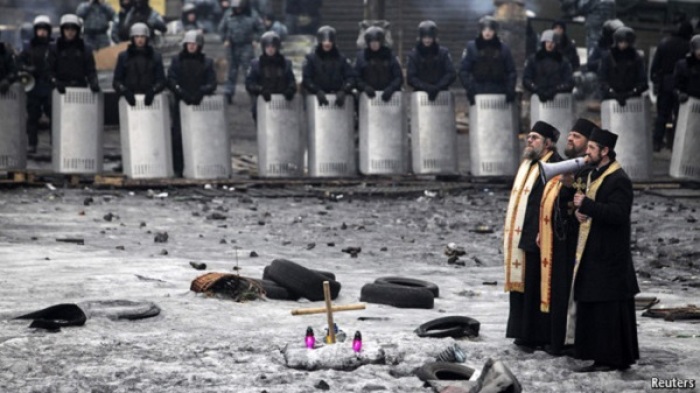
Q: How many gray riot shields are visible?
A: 12